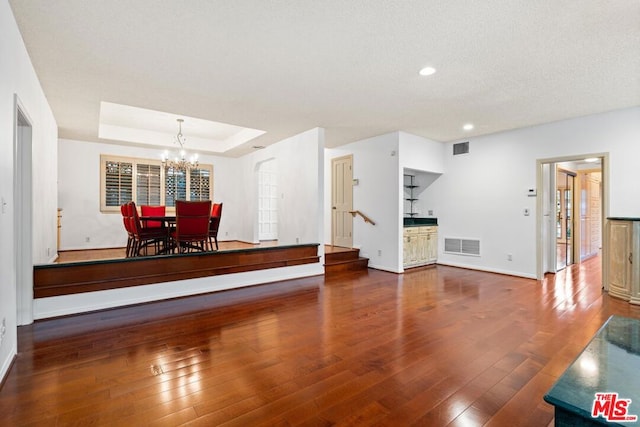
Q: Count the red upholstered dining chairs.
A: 5